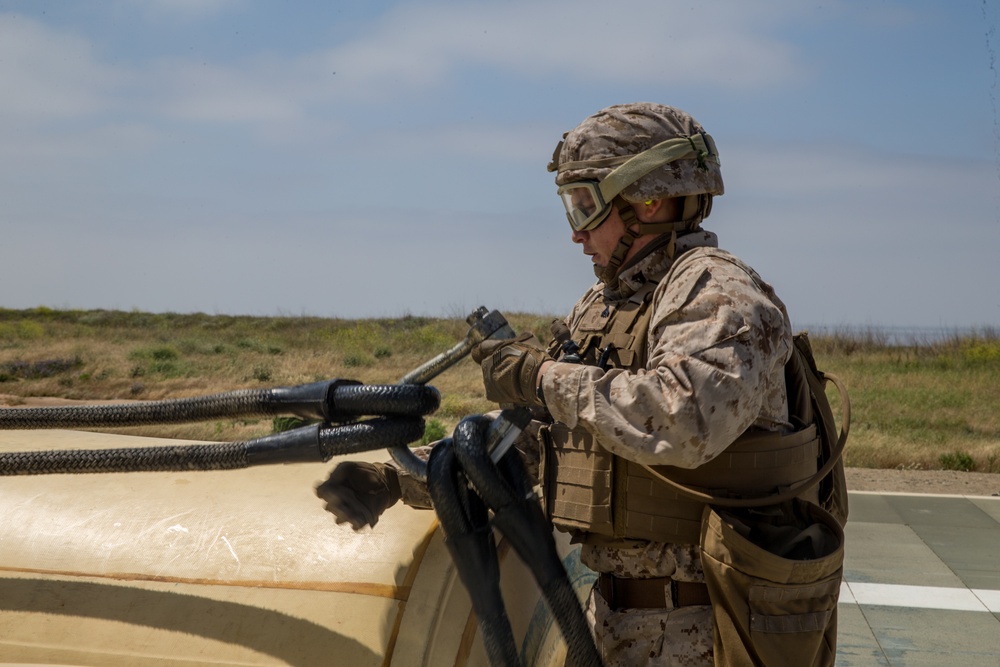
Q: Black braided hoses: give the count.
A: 4